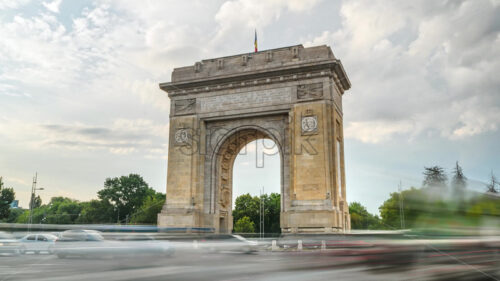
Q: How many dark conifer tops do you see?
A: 3